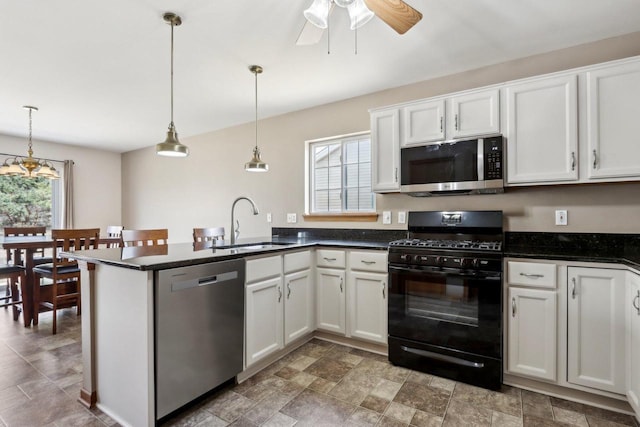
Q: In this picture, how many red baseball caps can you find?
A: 0